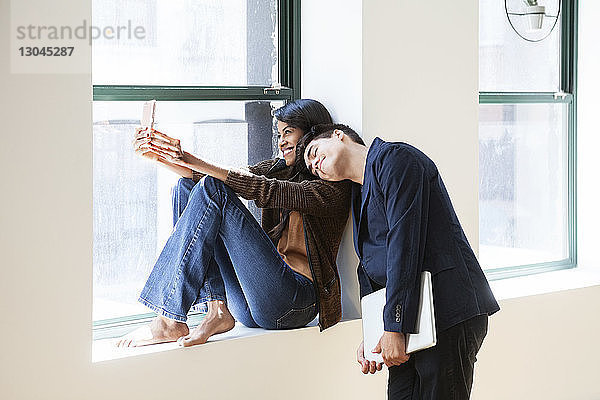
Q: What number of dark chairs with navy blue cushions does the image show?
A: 0